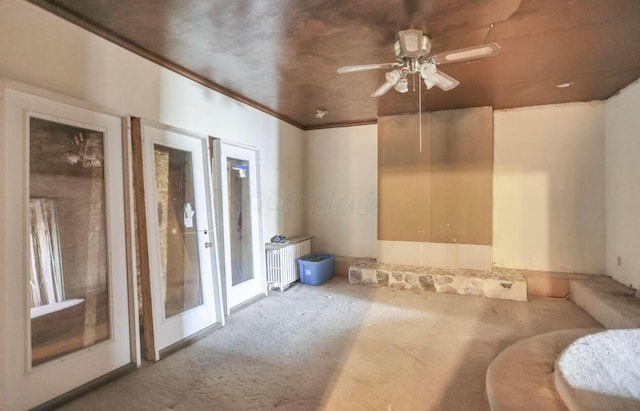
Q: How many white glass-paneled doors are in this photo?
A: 3